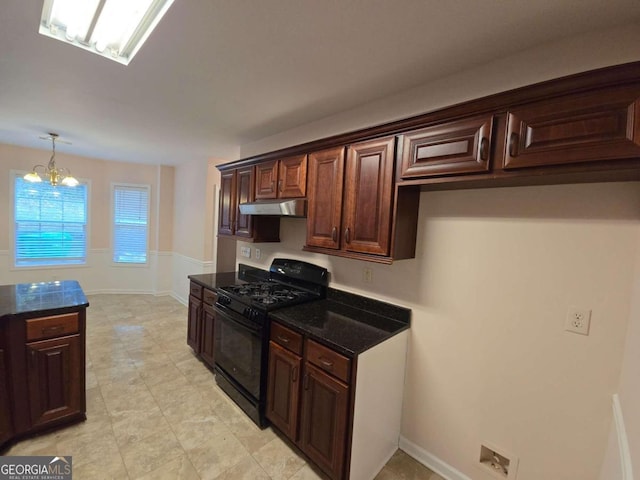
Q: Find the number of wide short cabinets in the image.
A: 2